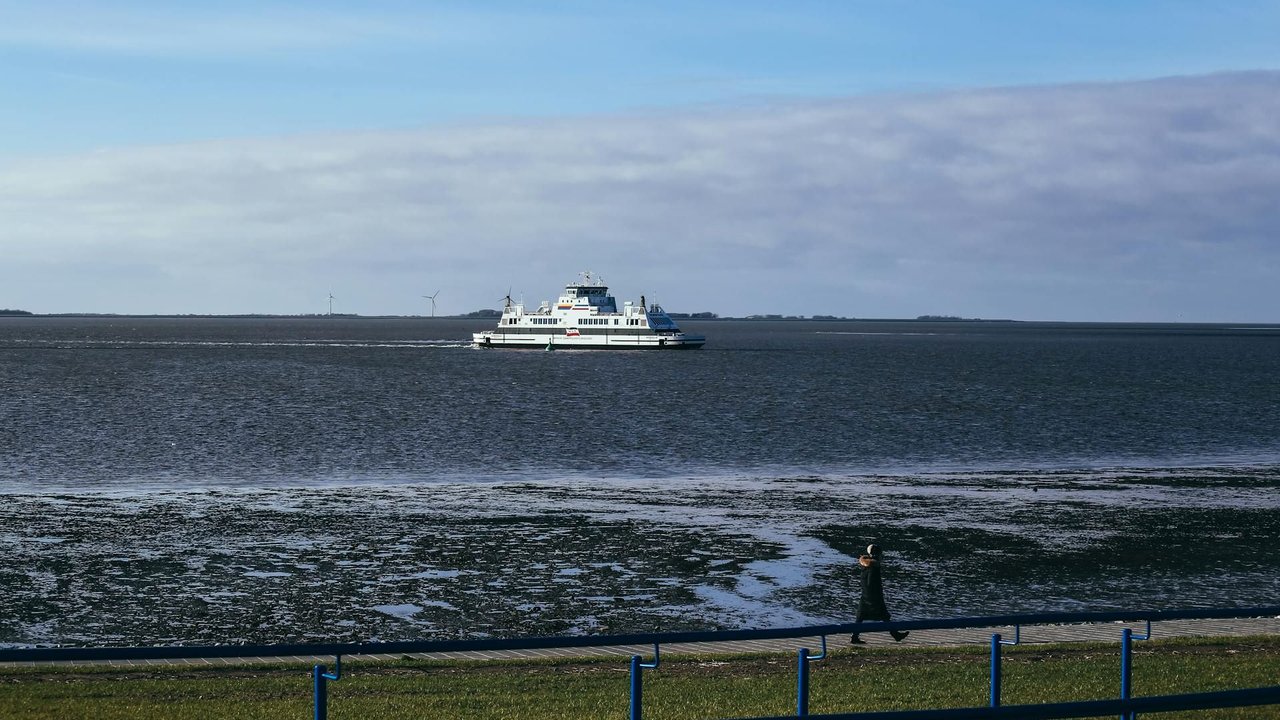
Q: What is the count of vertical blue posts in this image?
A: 5